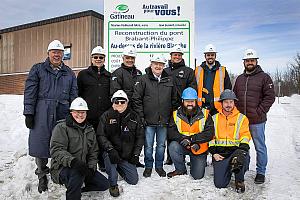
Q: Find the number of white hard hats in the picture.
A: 9